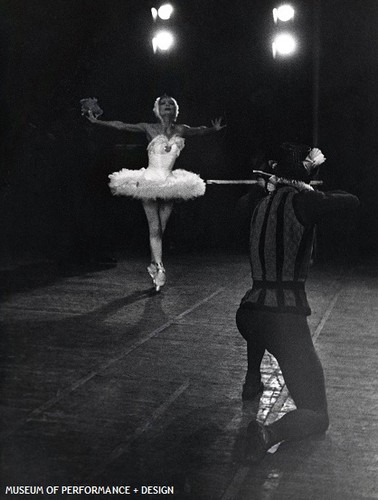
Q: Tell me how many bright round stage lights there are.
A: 4